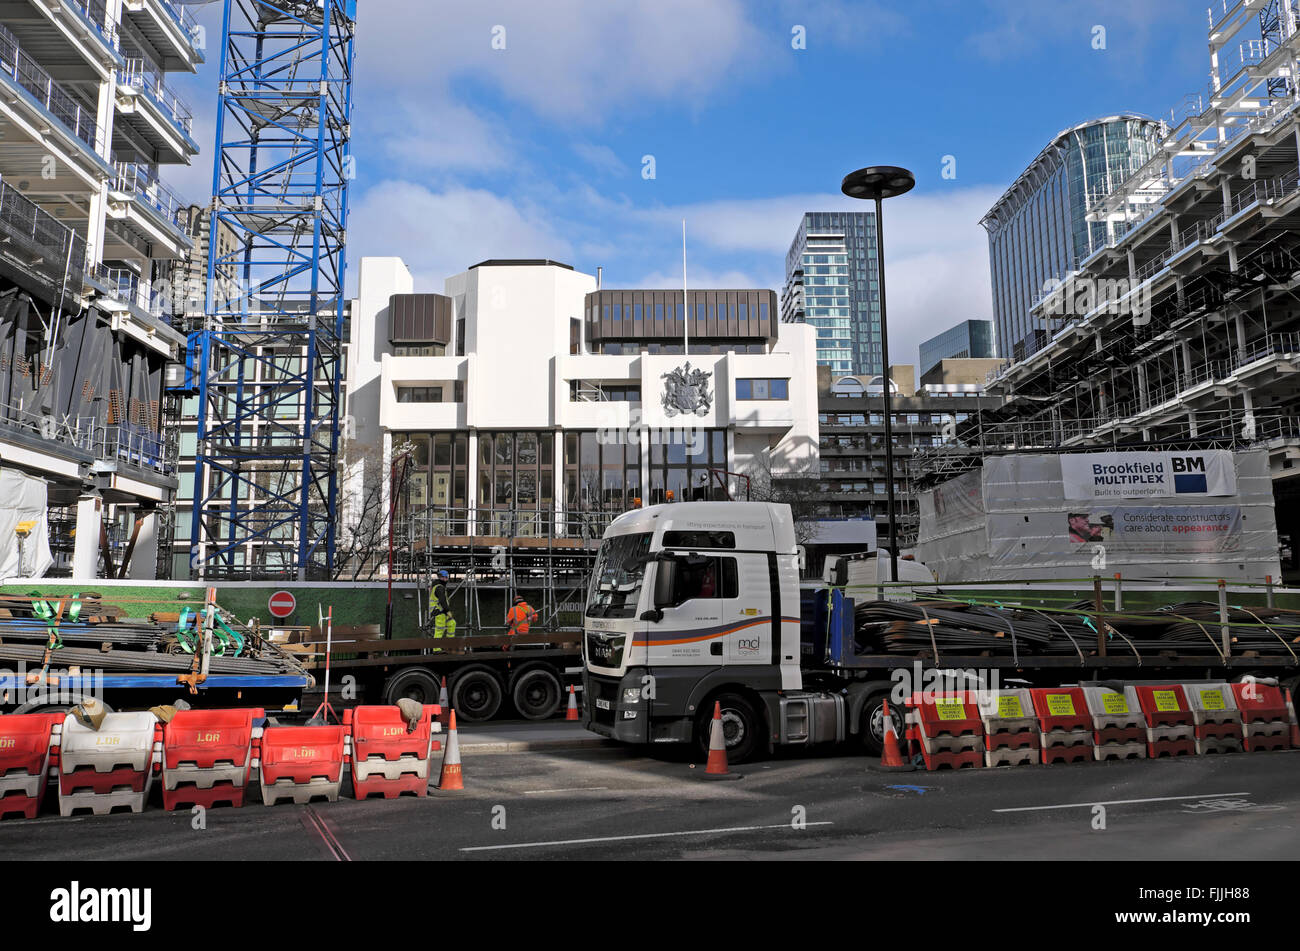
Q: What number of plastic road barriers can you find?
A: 12